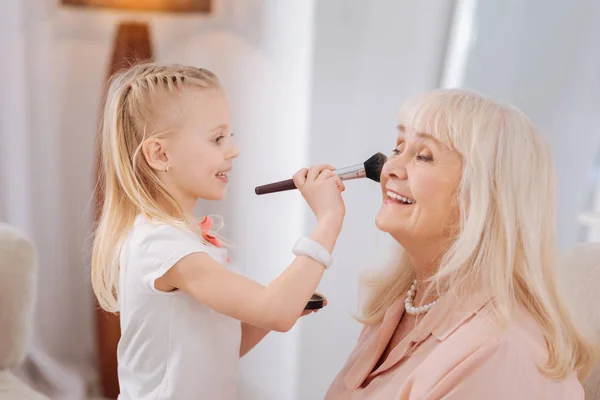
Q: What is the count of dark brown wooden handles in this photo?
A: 1